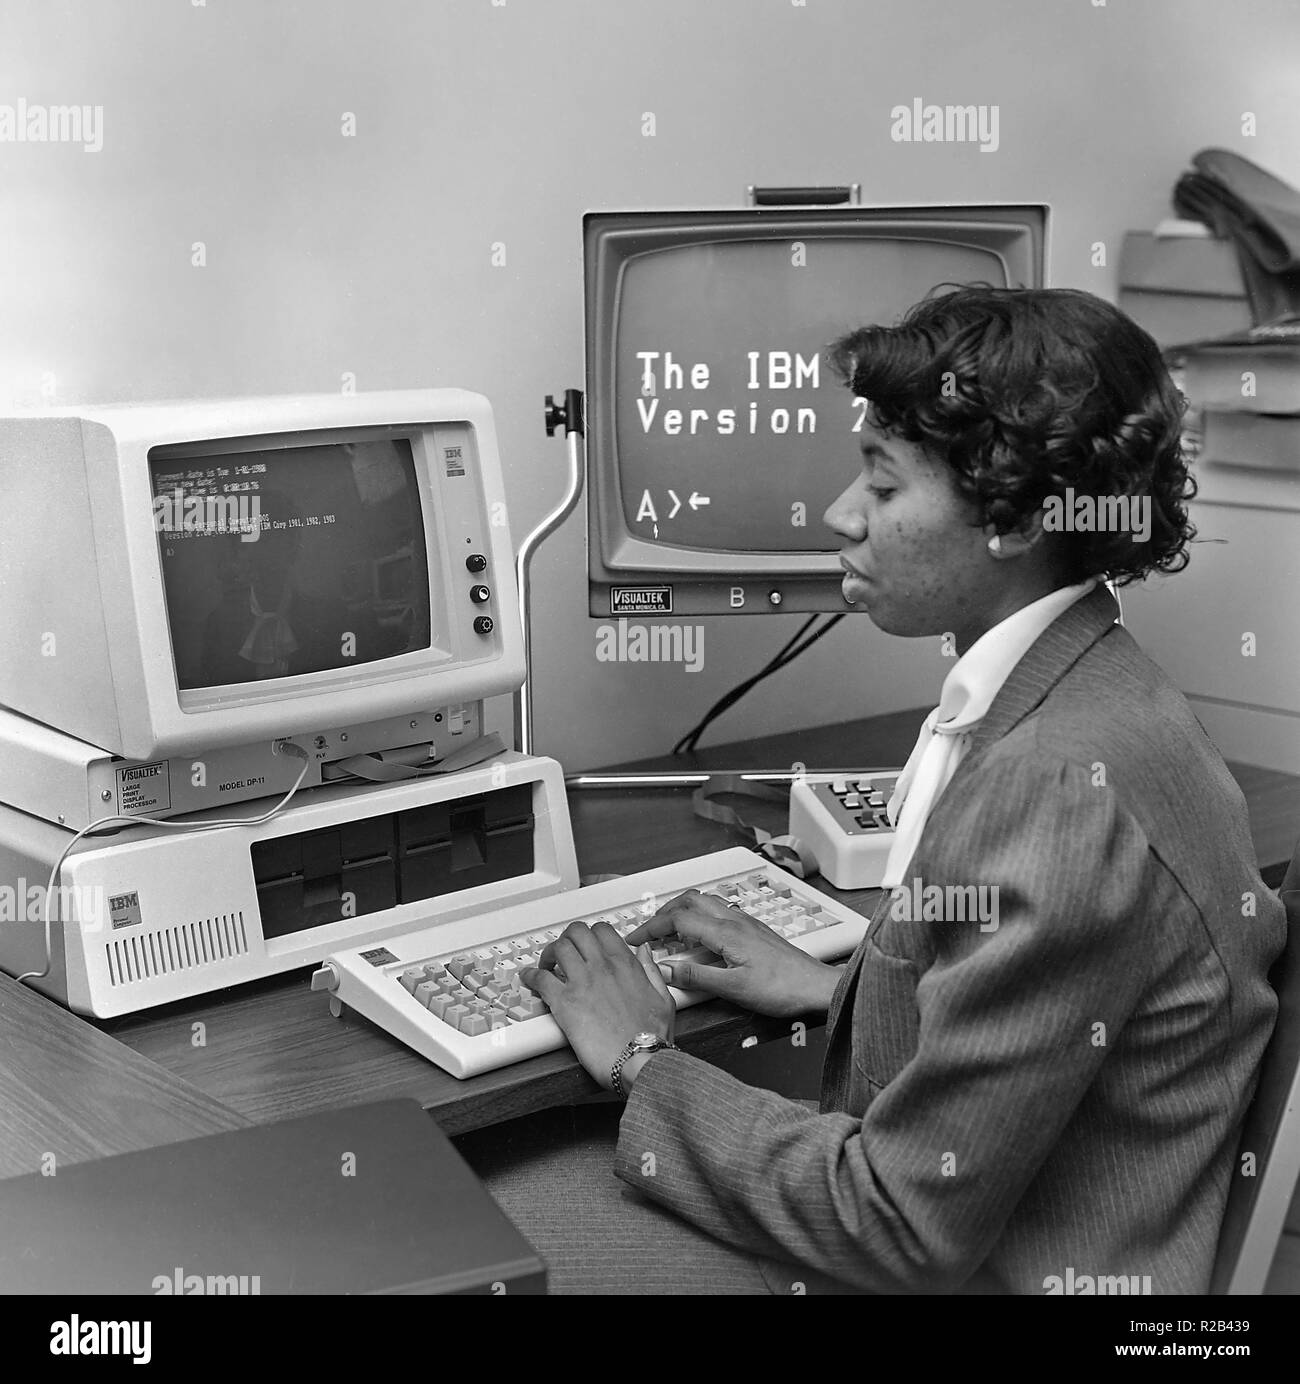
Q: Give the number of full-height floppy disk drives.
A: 2